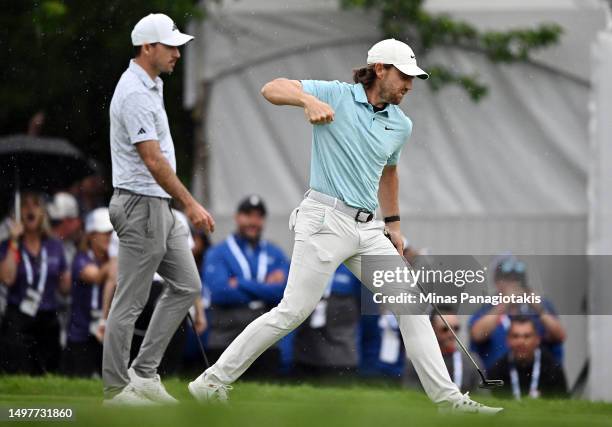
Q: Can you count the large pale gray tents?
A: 1